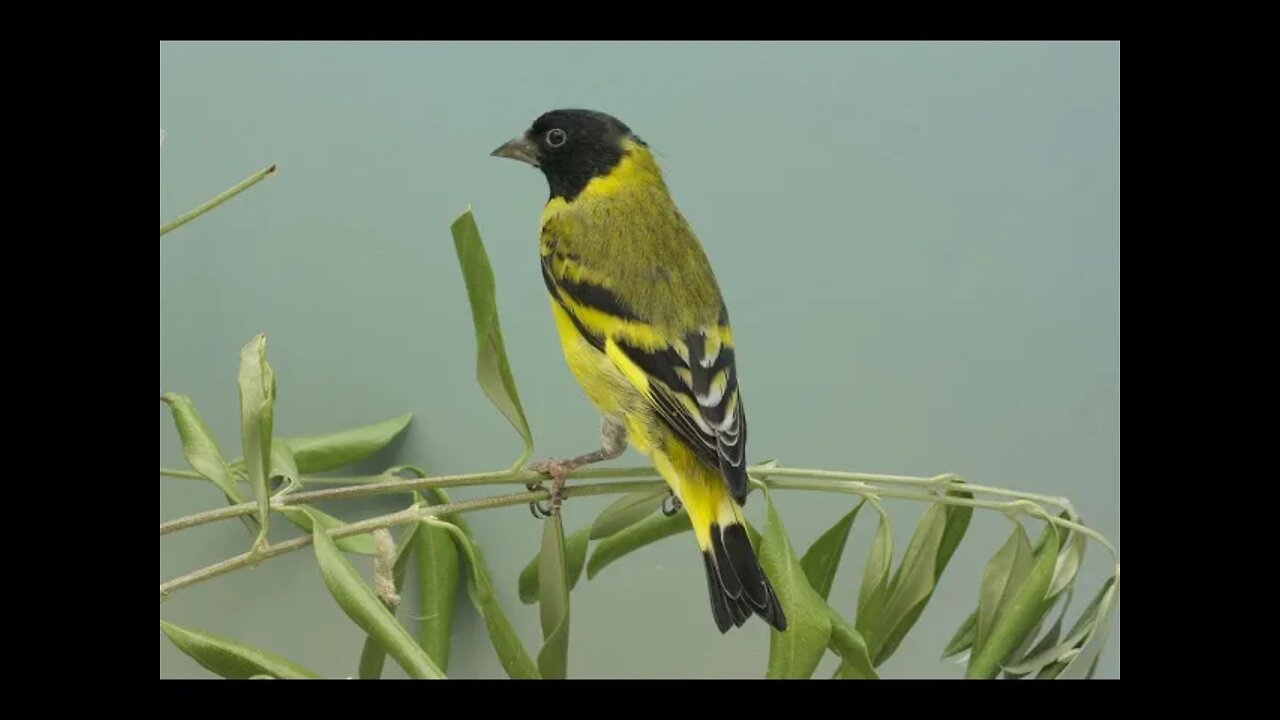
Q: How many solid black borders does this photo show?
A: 4